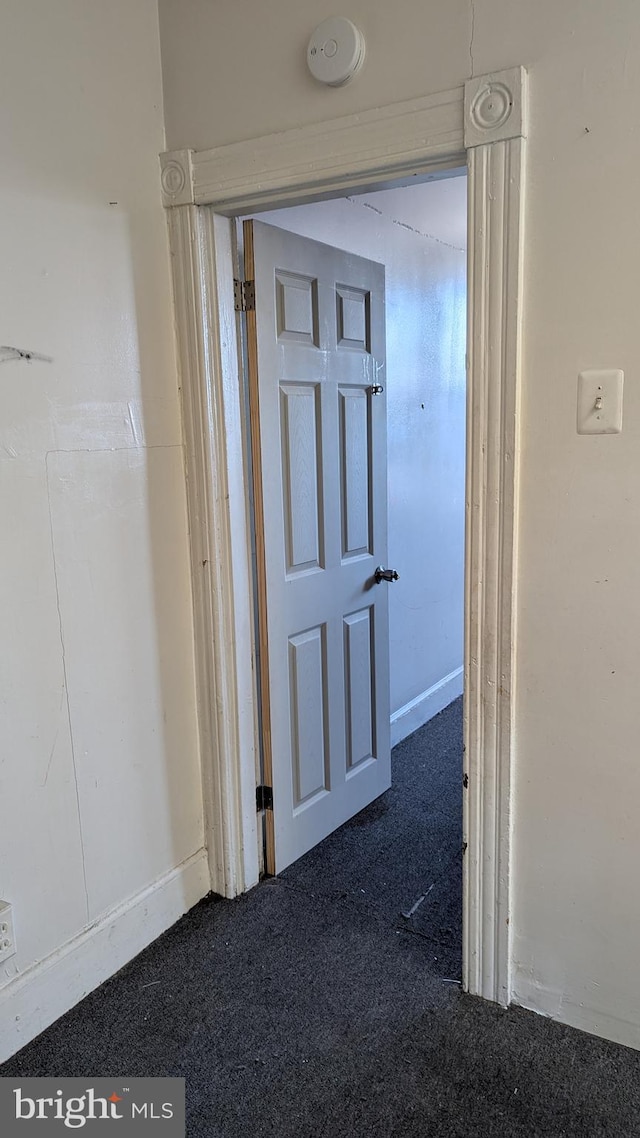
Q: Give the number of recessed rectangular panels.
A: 6